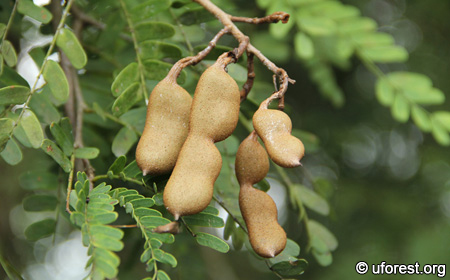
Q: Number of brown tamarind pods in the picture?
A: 4